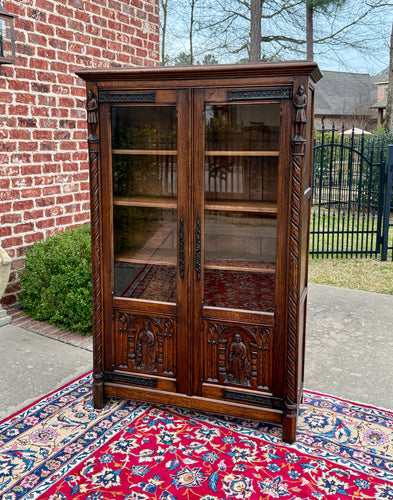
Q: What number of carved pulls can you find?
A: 2